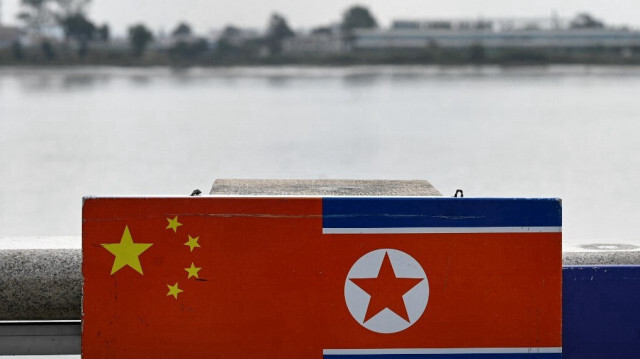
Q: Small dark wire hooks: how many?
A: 2